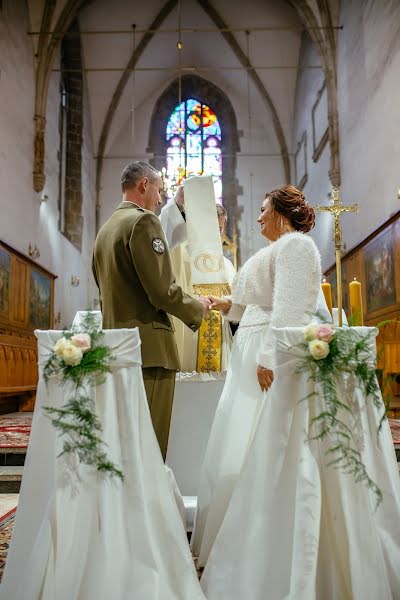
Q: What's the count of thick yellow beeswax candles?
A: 2